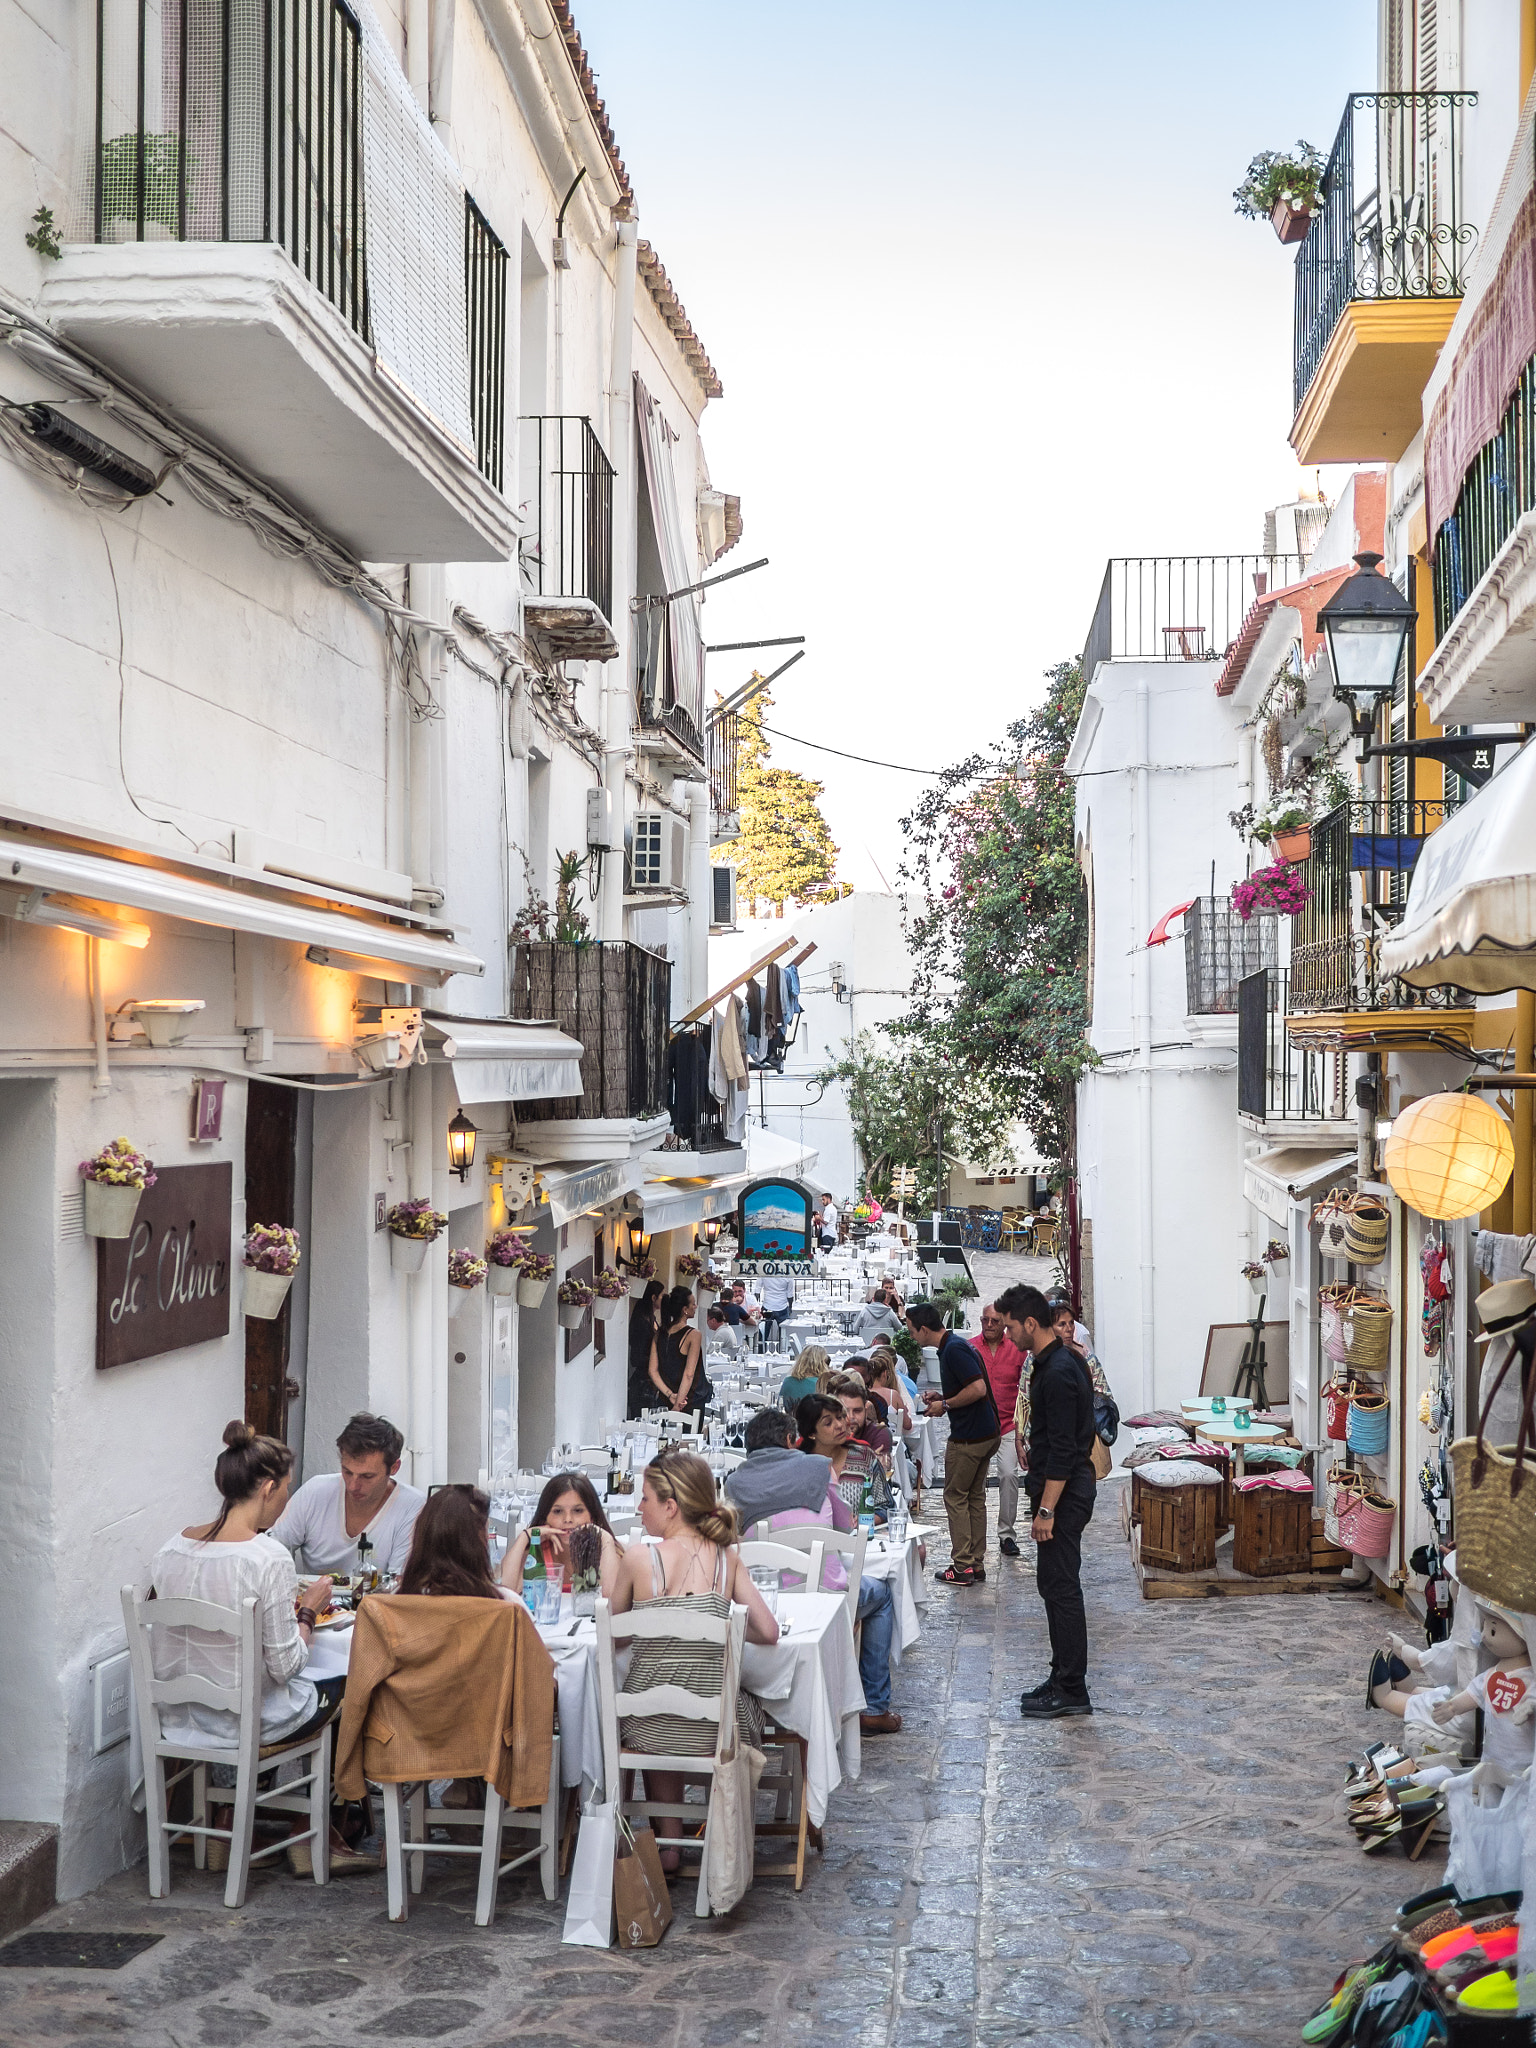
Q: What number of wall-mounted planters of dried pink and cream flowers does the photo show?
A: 13